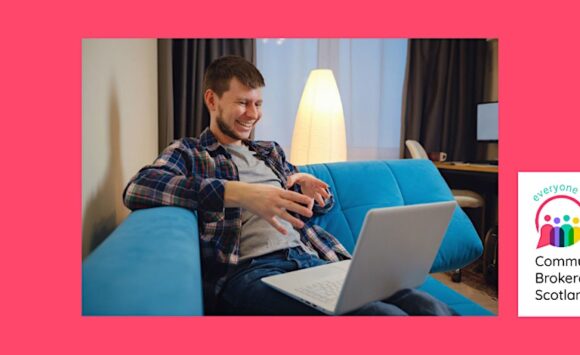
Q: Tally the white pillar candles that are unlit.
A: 0